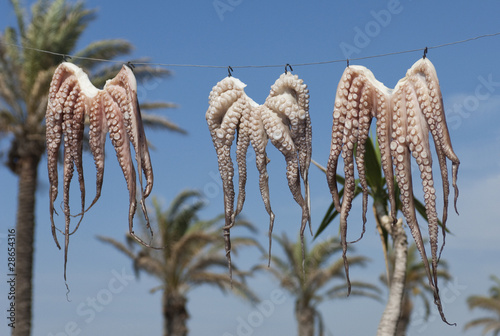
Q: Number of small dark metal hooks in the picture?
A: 6